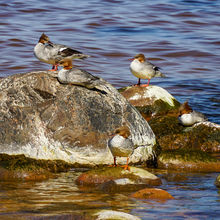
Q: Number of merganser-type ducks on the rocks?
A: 5